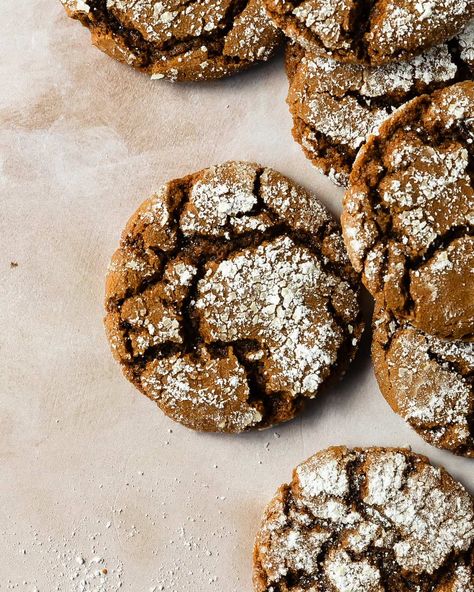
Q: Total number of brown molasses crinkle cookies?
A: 7